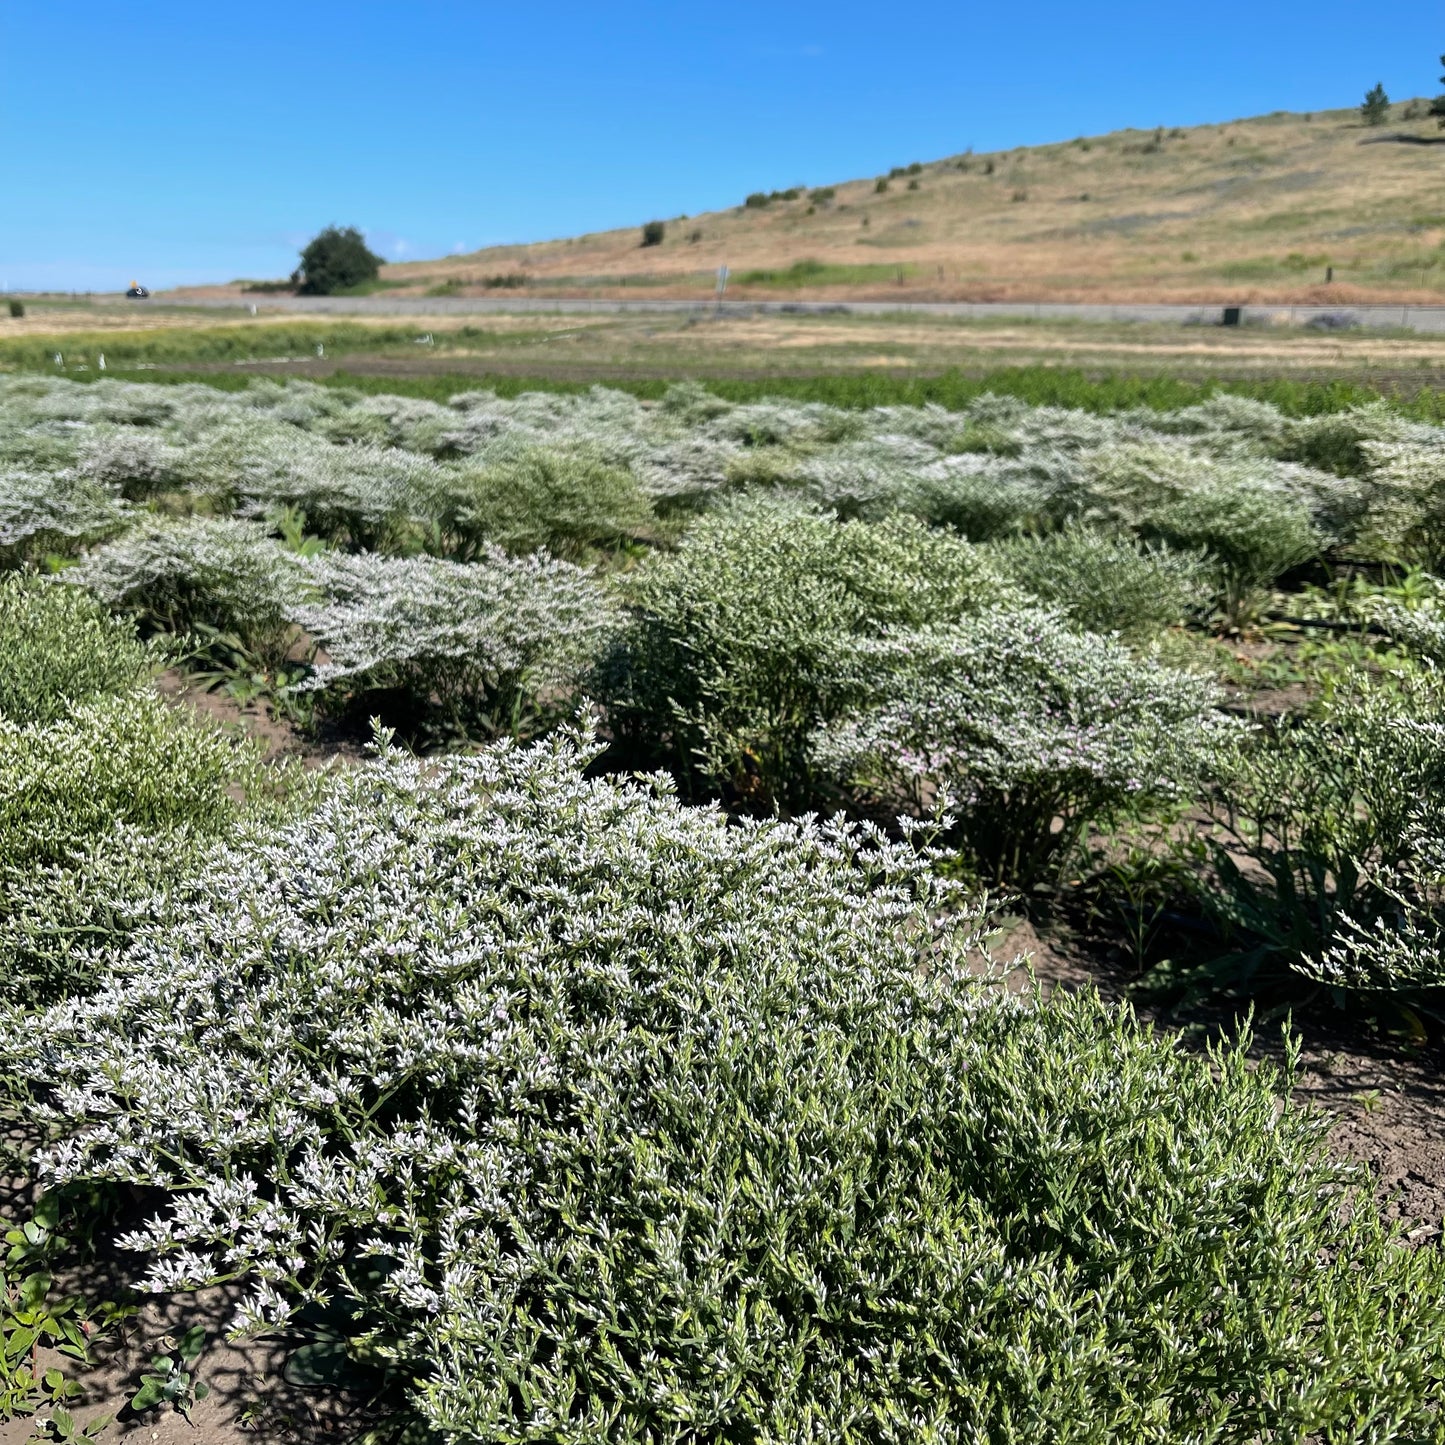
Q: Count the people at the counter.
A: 0